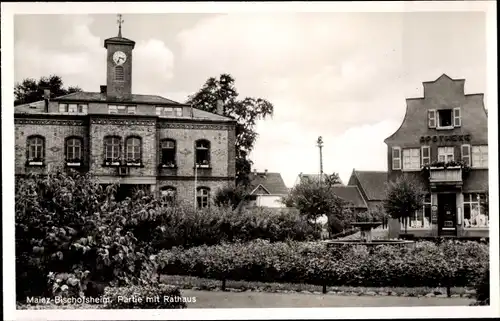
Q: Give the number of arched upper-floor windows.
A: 6